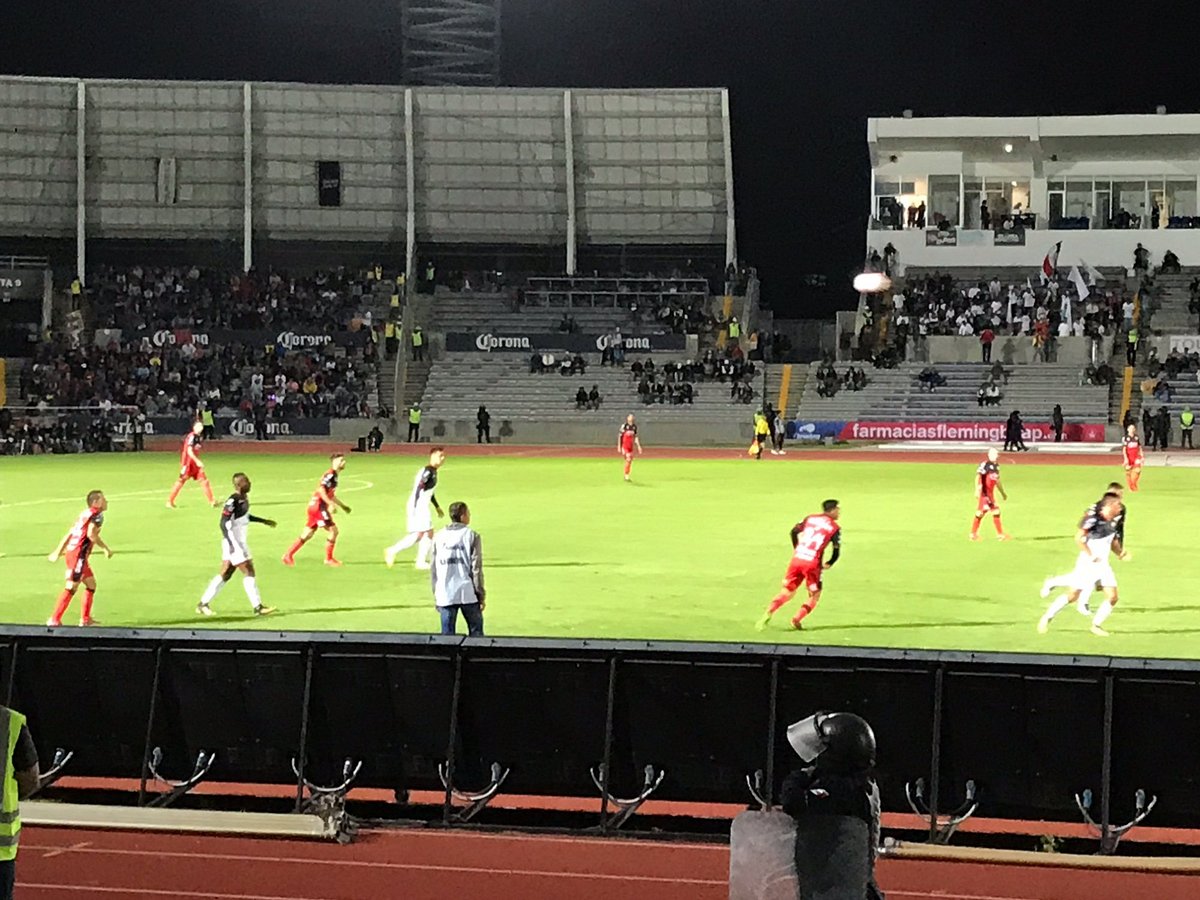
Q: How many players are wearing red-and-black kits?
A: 7